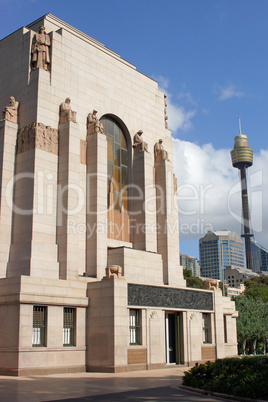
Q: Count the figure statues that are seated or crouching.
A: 5